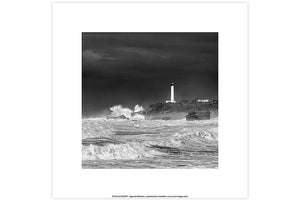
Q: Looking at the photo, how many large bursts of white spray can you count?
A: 2